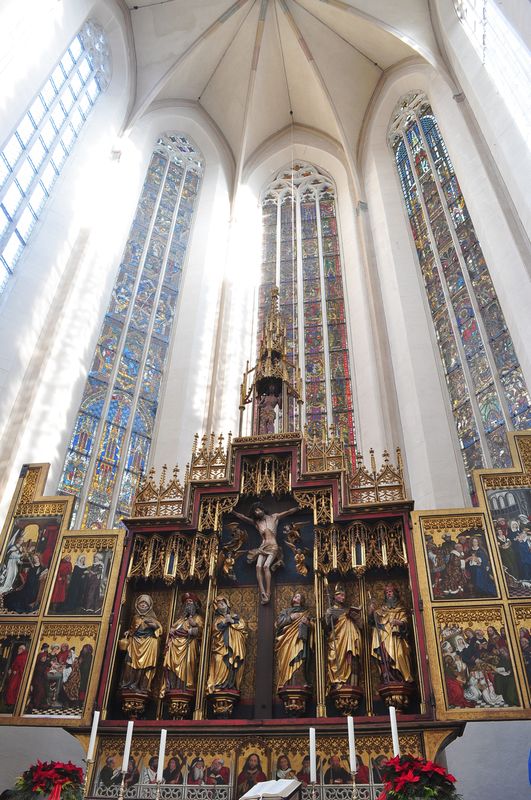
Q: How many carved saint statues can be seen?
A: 6